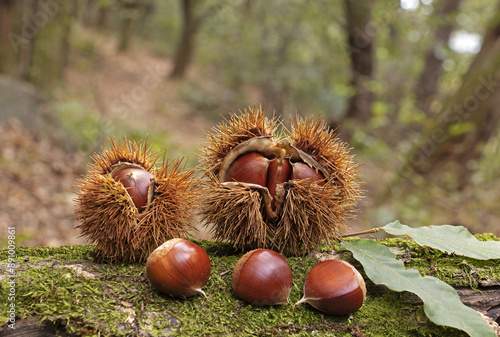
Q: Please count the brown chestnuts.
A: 7